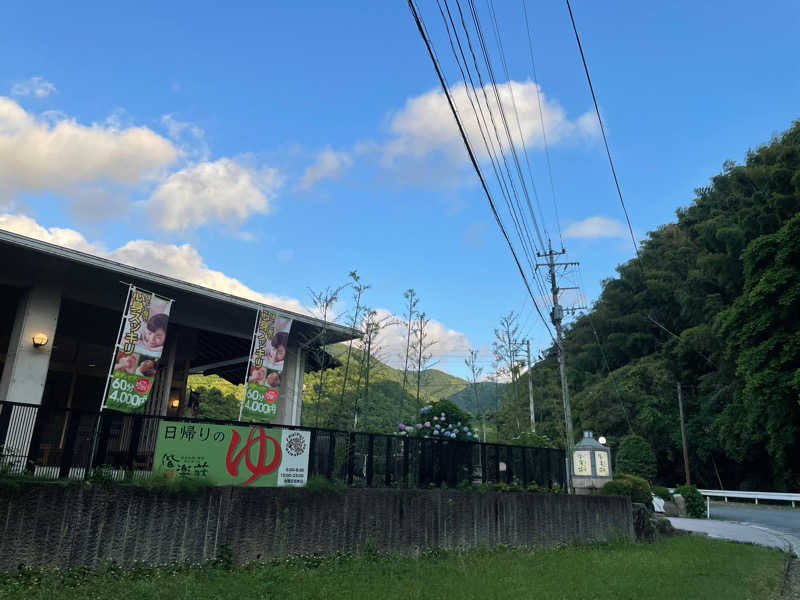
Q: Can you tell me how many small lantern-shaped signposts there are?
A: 1